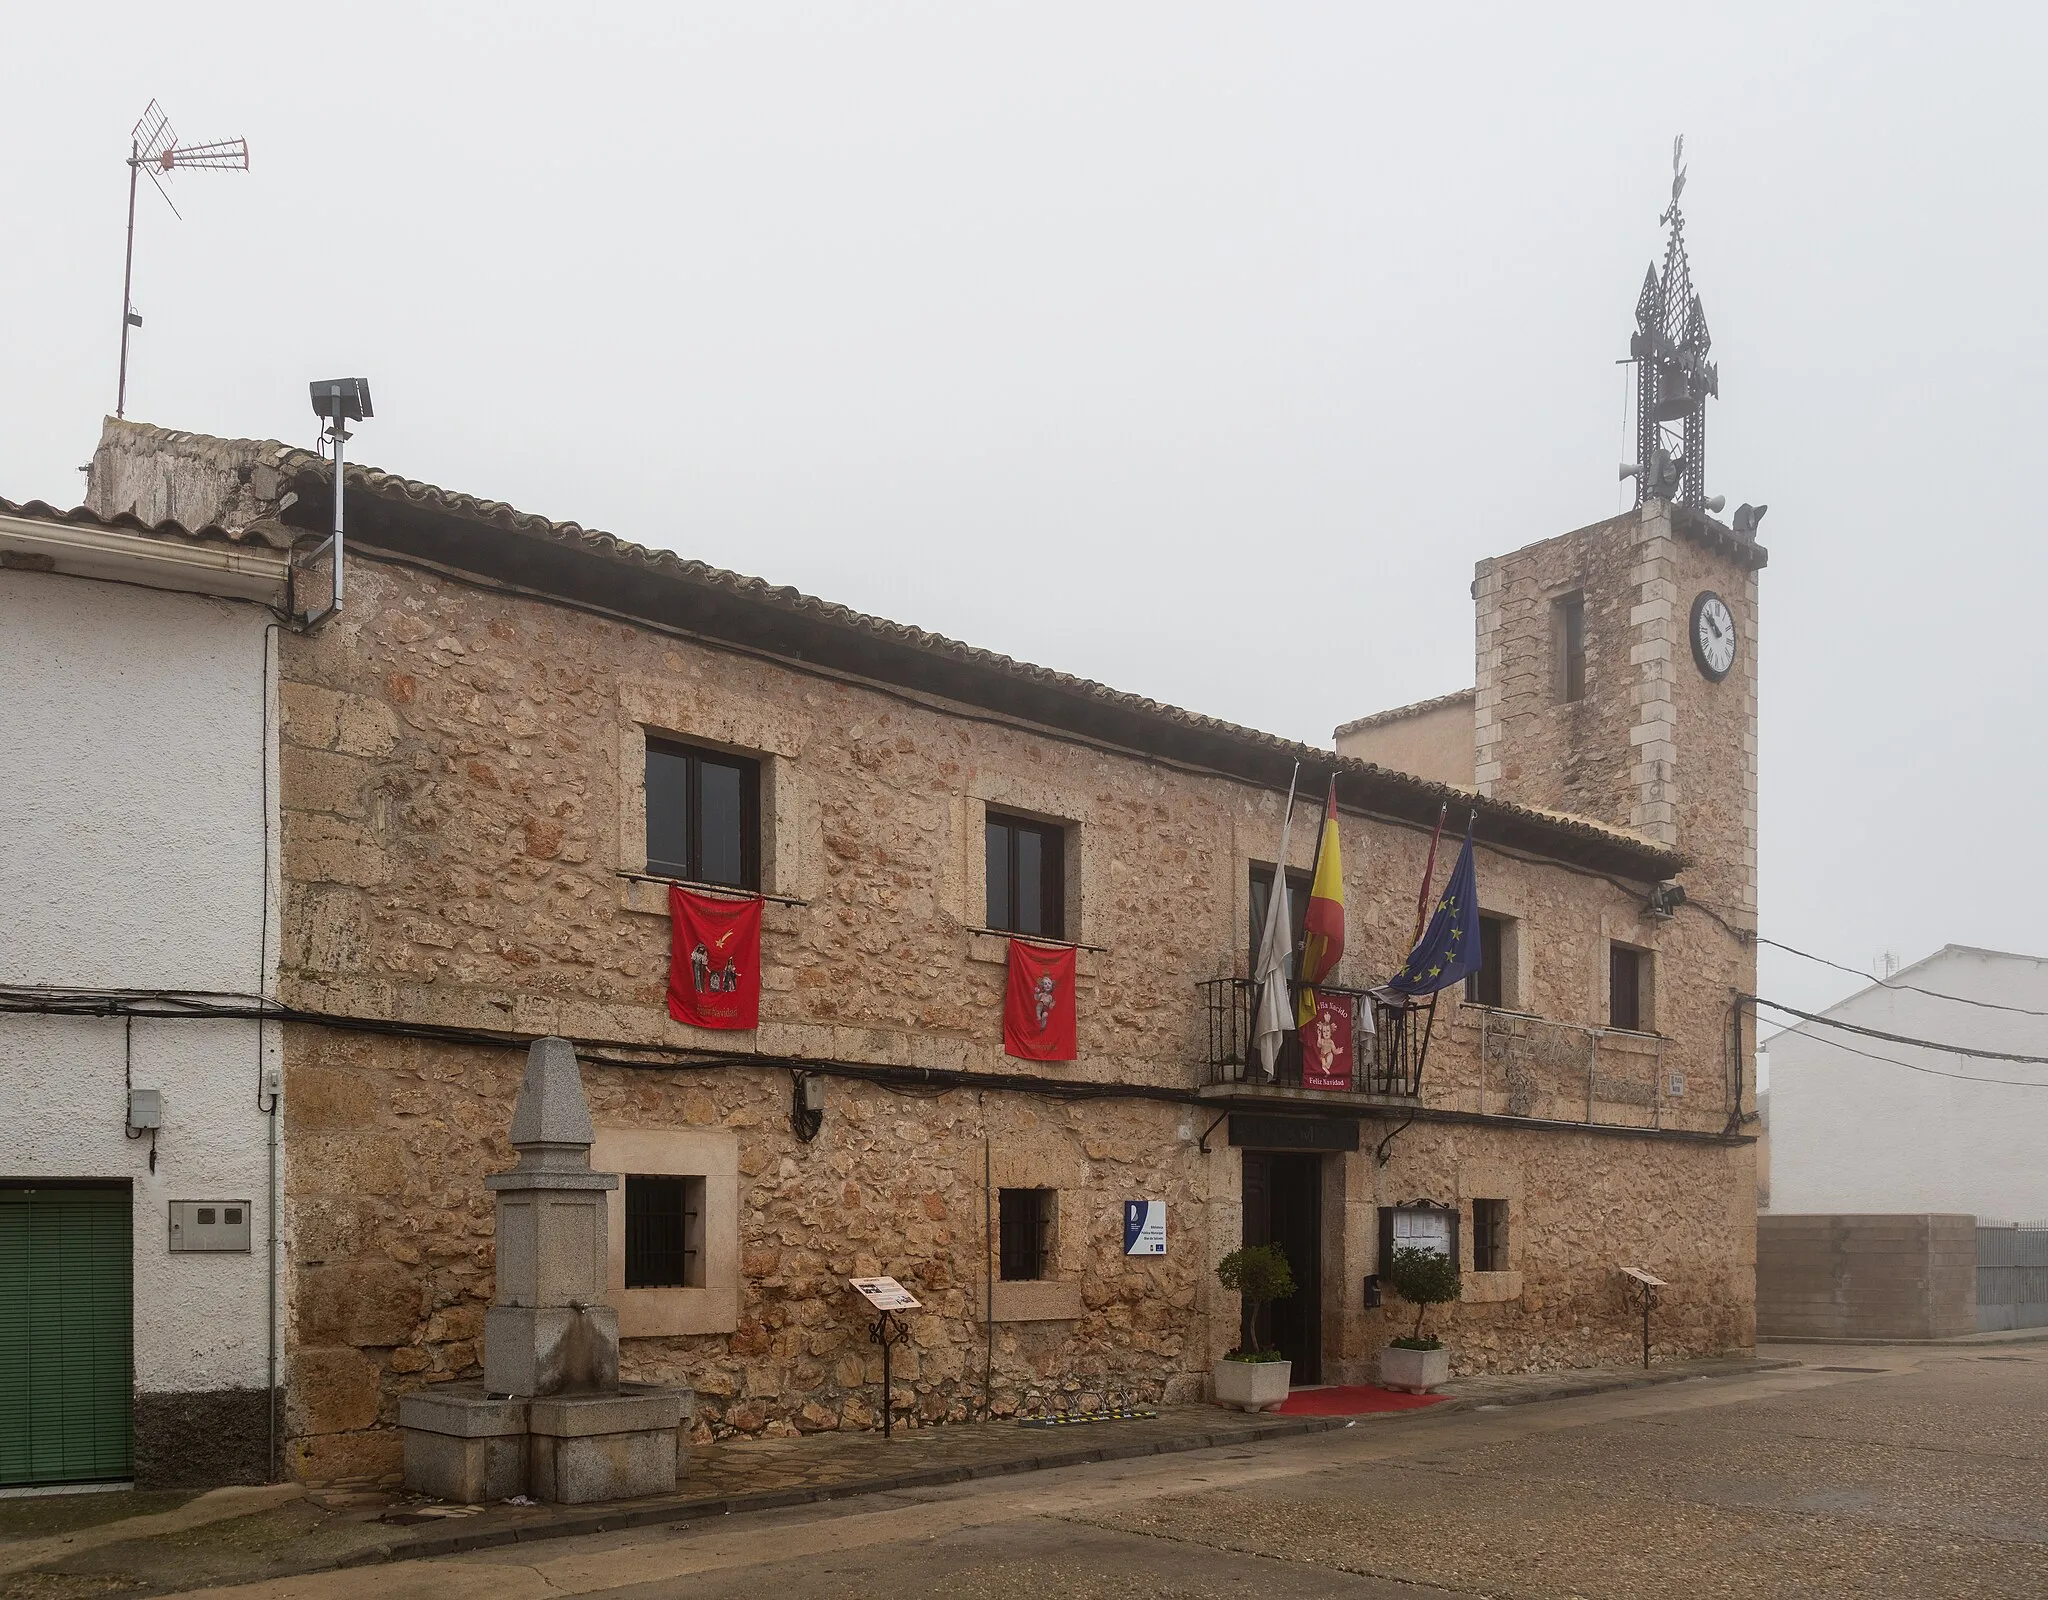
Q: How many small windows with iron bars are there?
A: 3